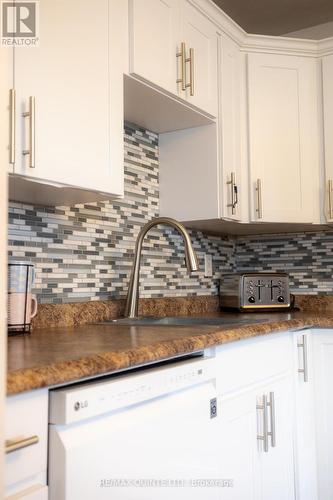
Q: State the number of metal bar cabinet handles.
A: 11